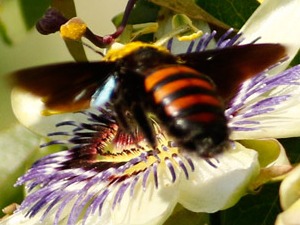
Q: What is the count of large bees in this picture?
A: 1